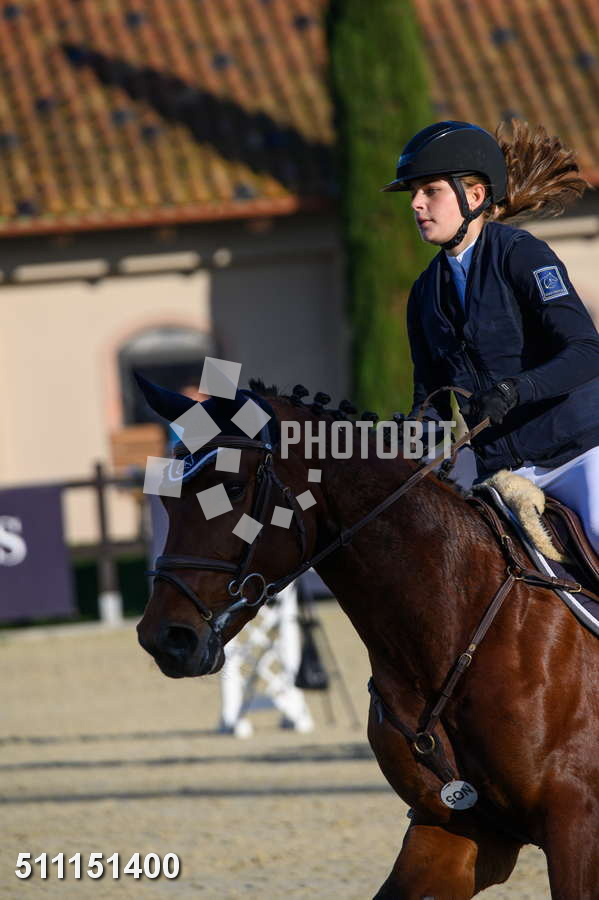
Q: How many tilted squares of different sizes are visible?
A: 10